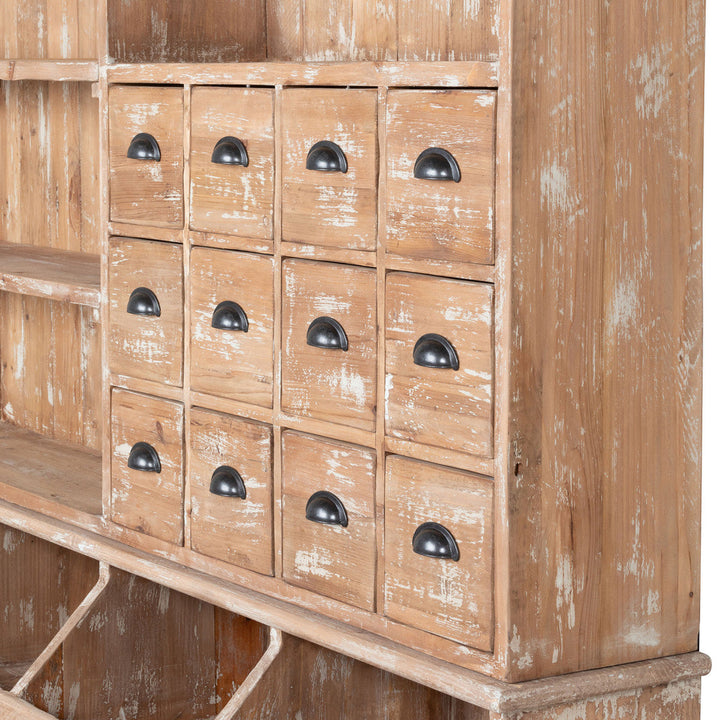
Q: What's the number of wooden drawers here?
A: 12